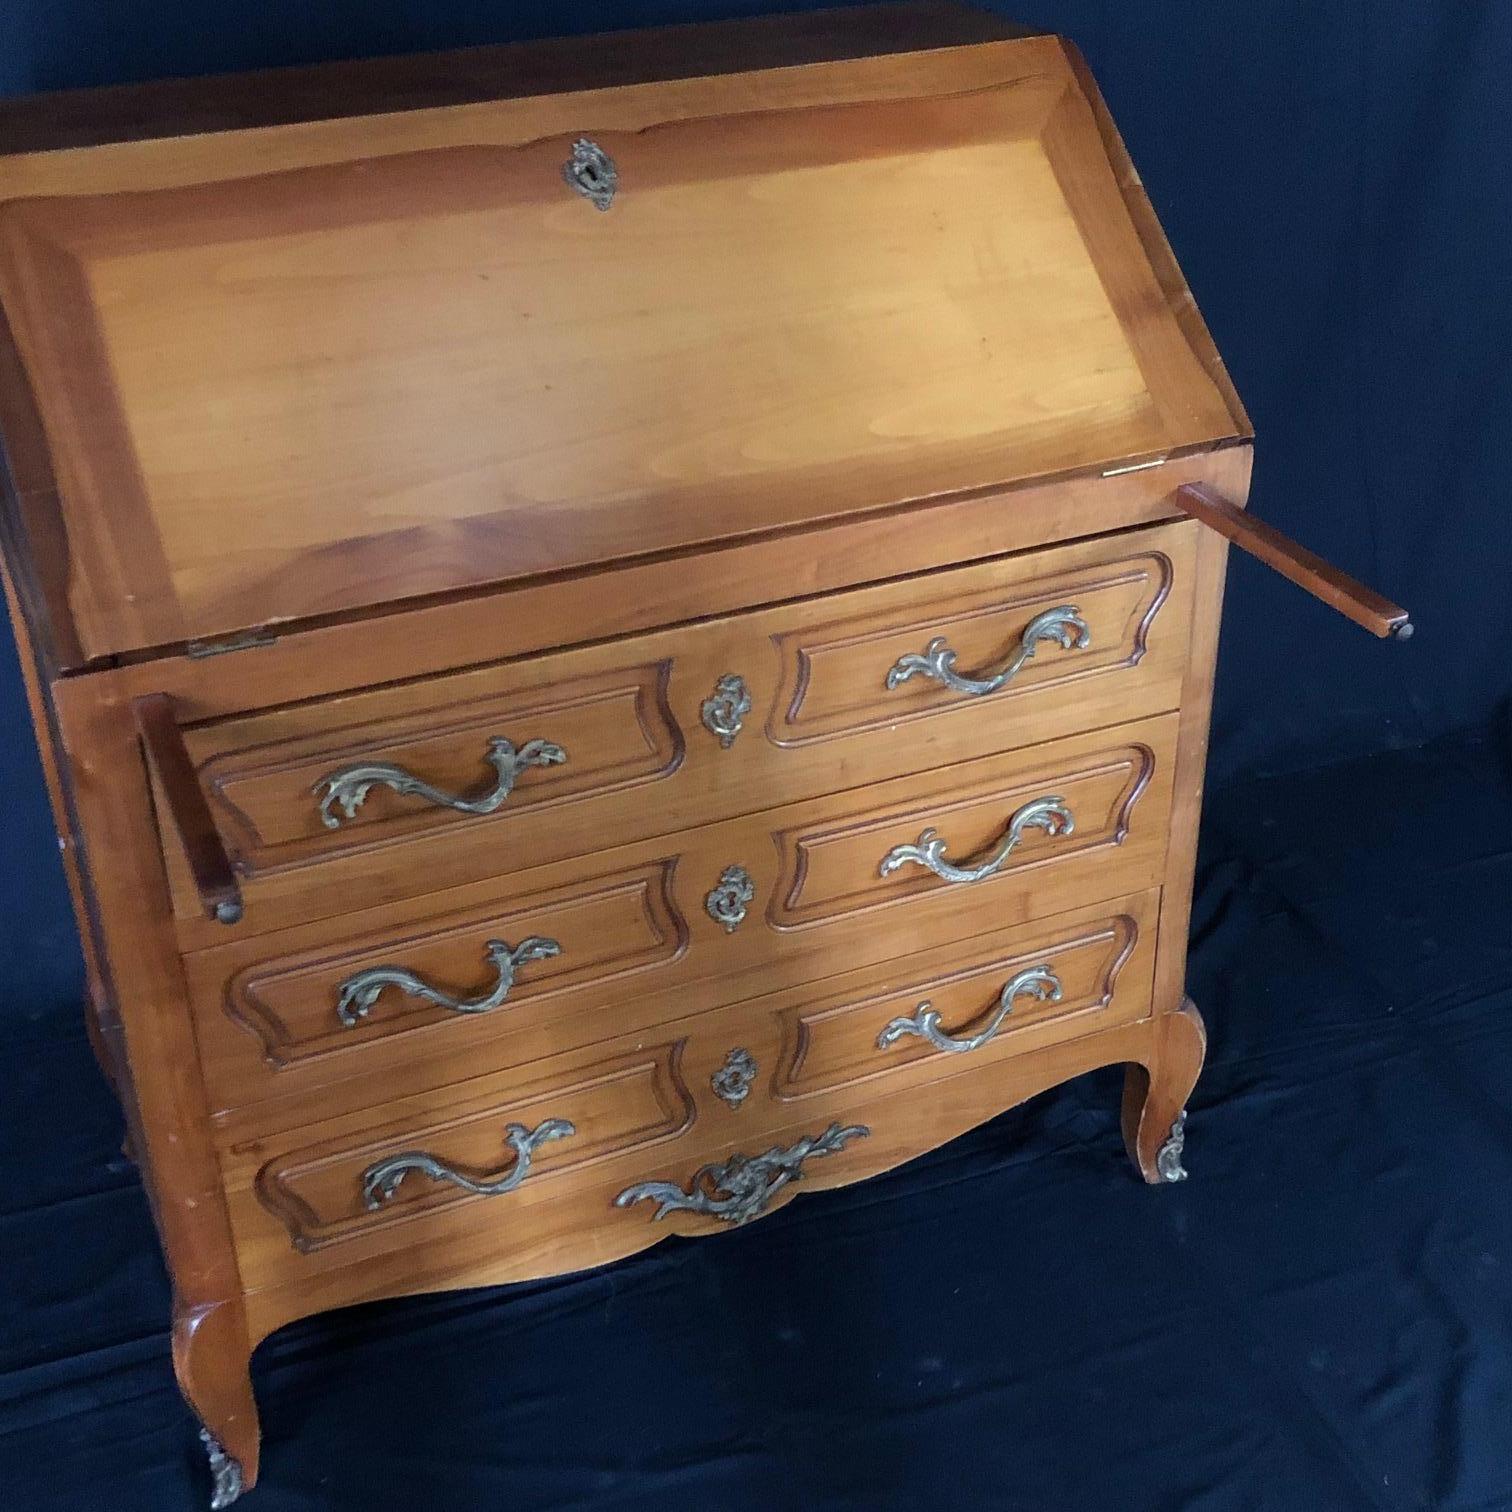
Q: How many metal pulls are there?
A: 6